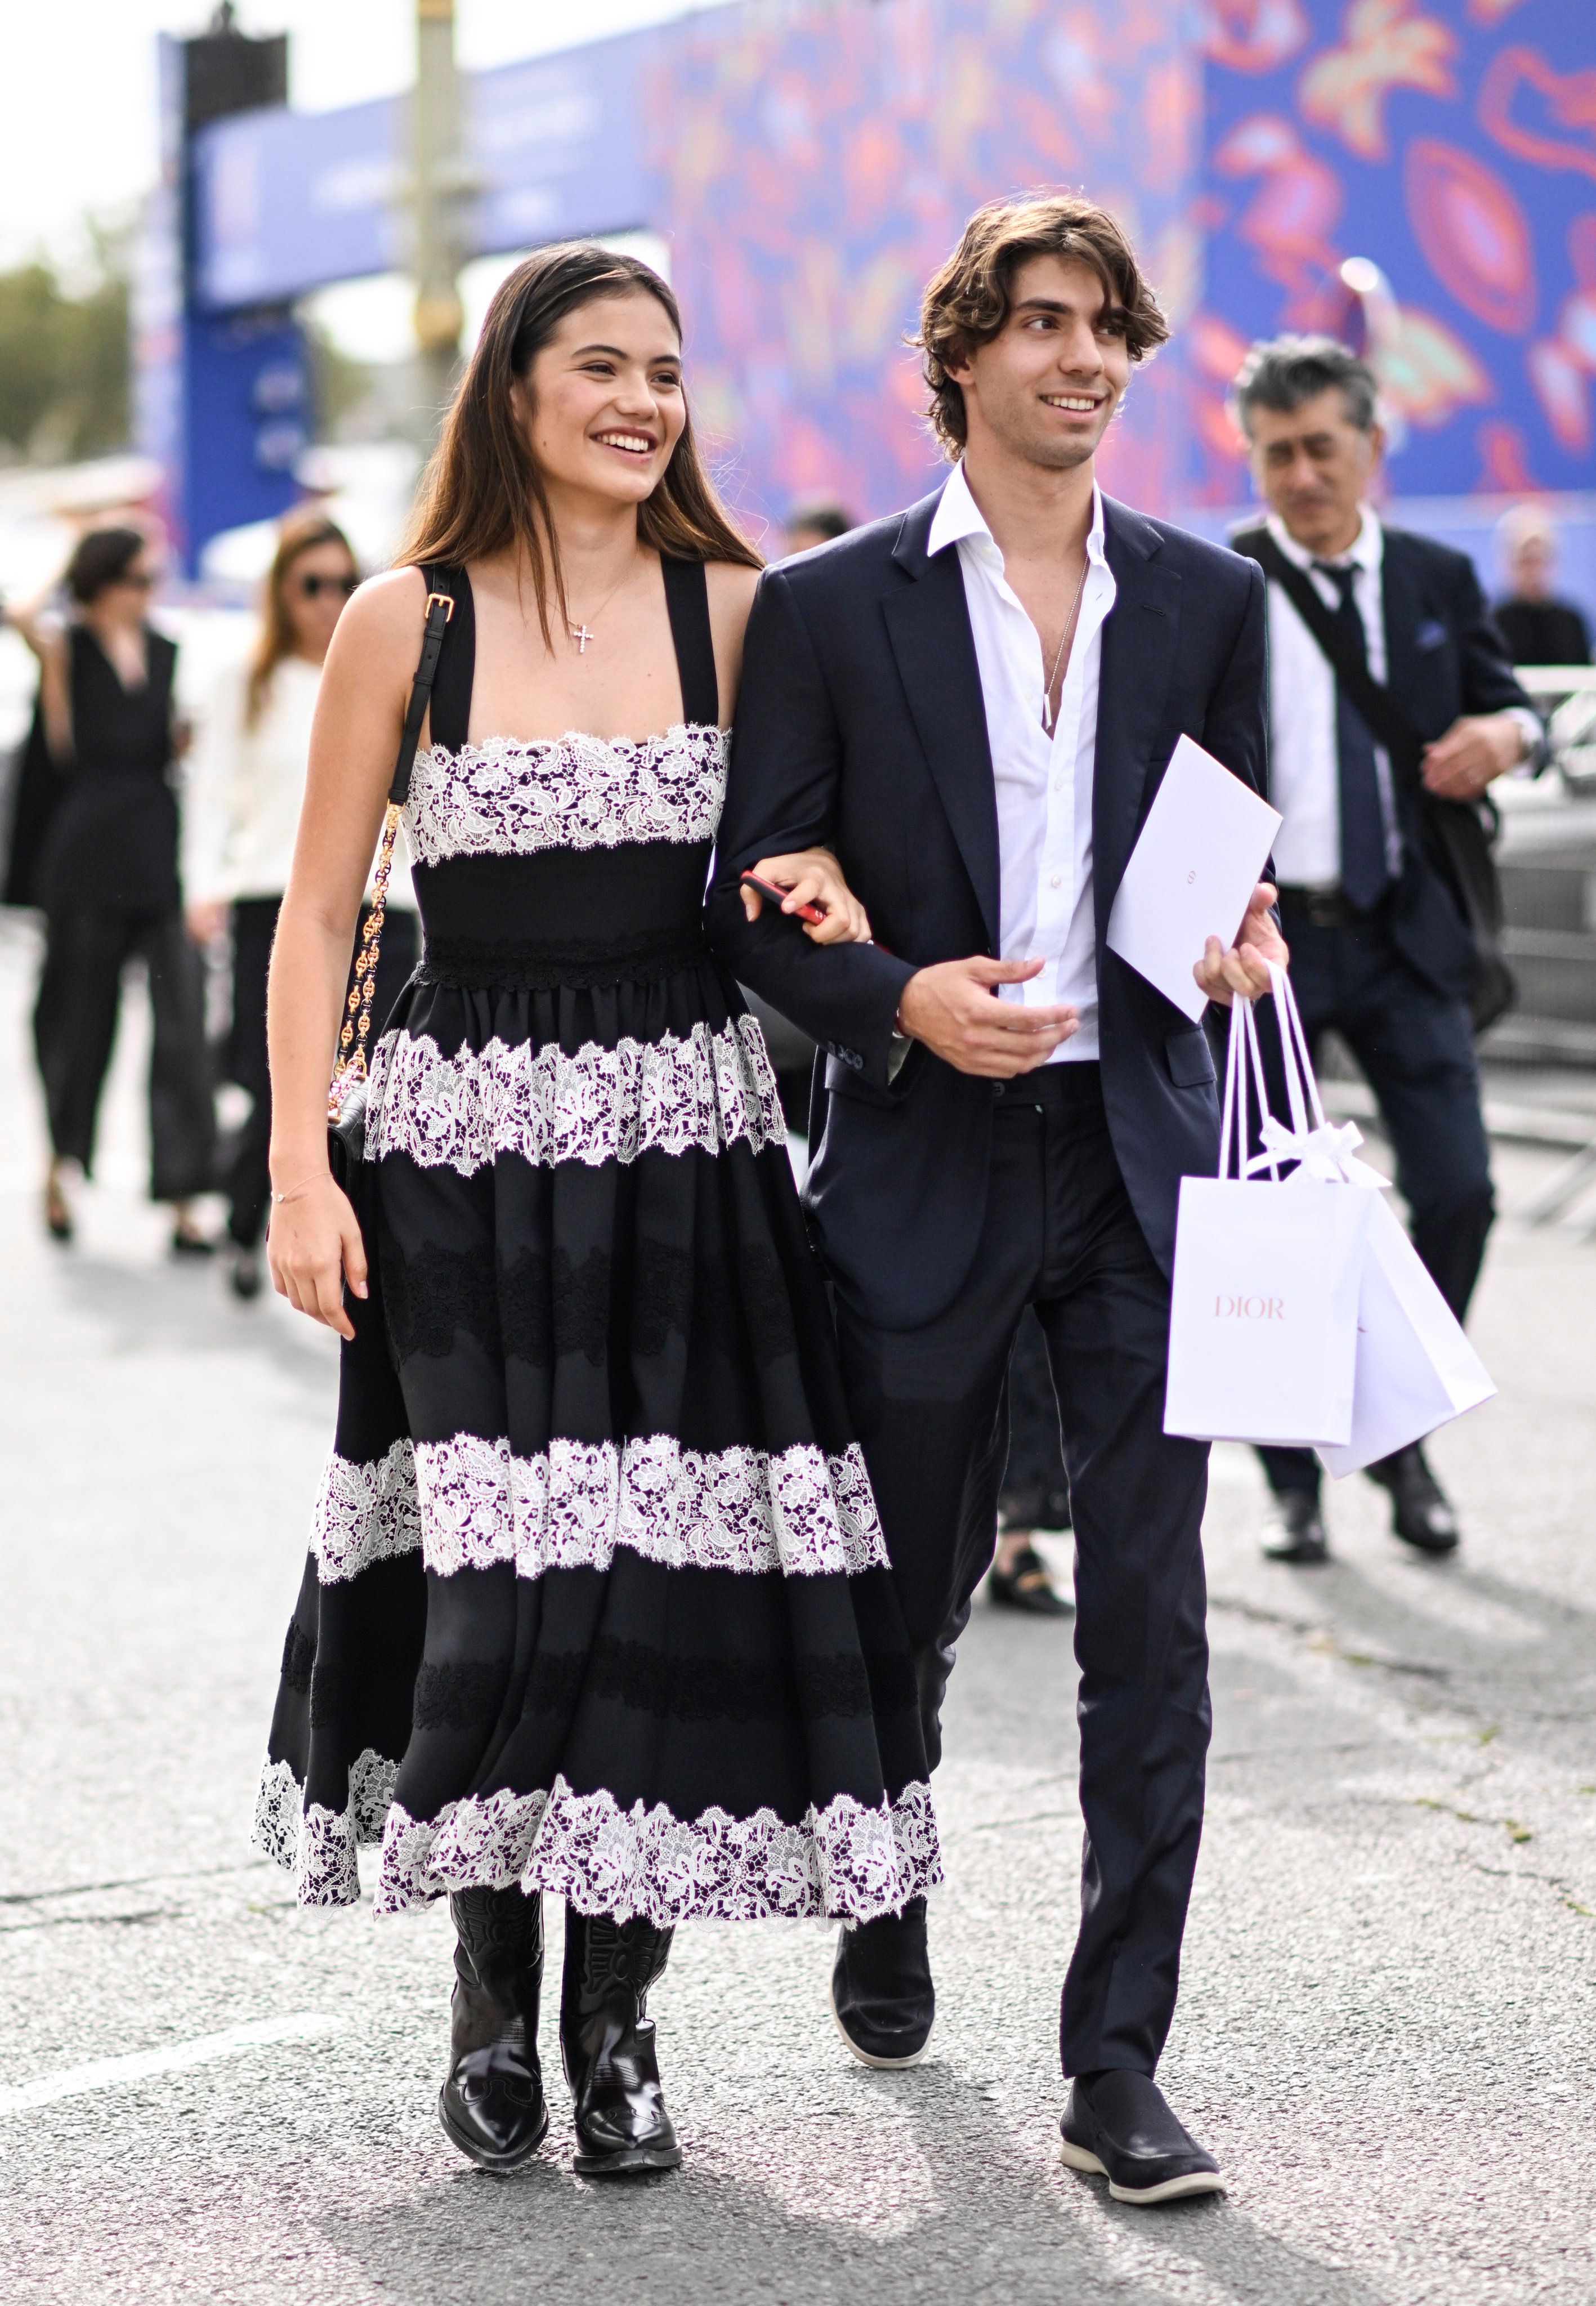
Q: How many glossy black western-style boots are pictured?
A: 2